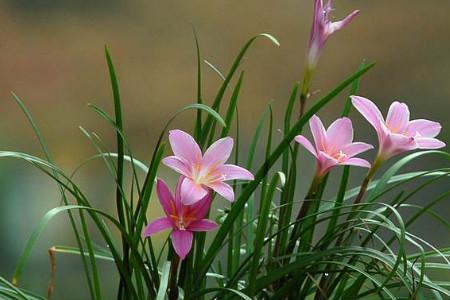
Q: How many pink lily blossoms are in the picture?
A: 5